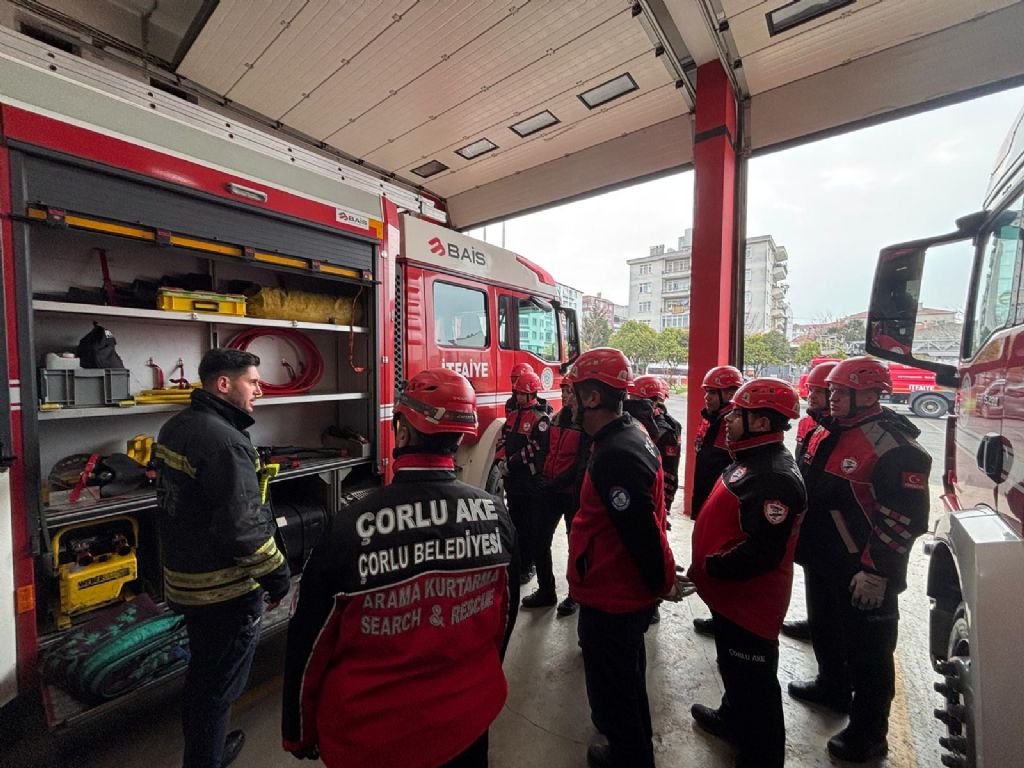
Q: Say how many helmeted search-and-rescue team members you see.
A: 11